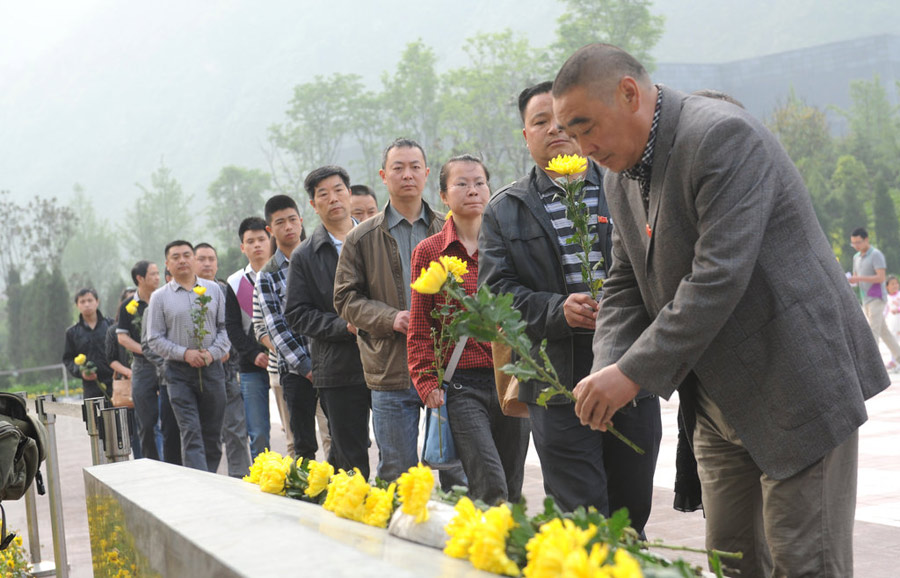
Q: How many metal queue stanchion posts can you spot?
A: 4